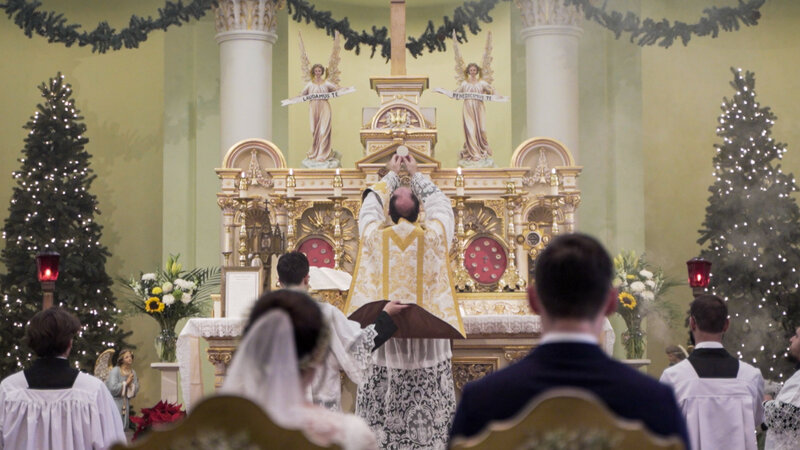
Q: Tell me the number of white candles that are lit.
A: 5